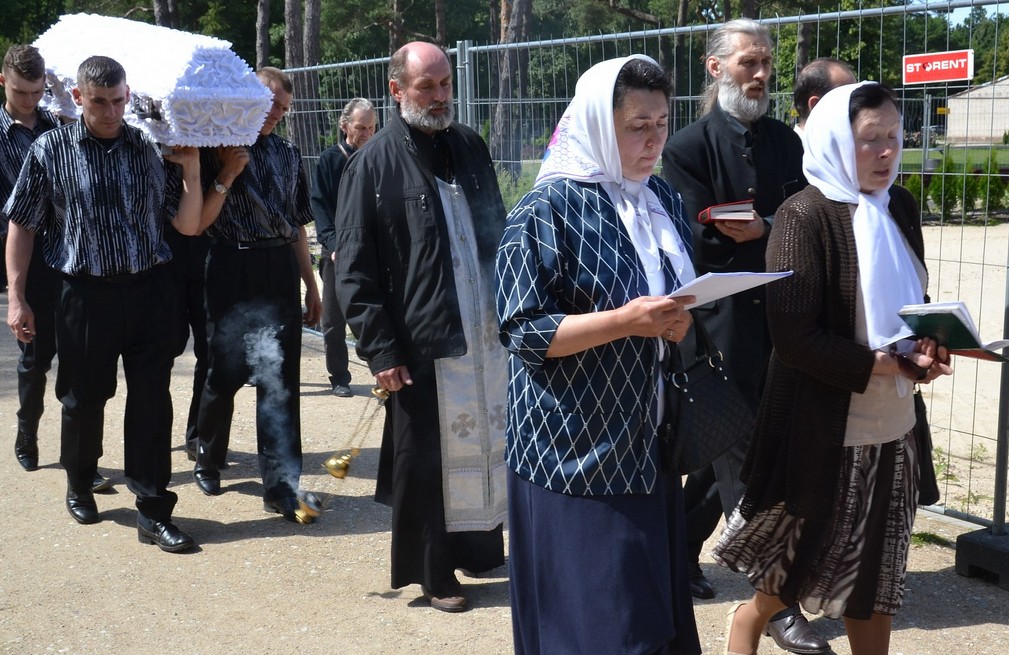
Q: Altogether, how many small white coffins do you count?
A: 1